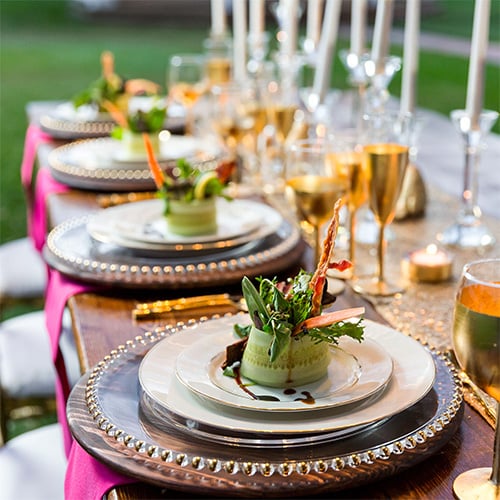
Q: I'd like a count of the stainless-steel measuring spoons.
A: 0